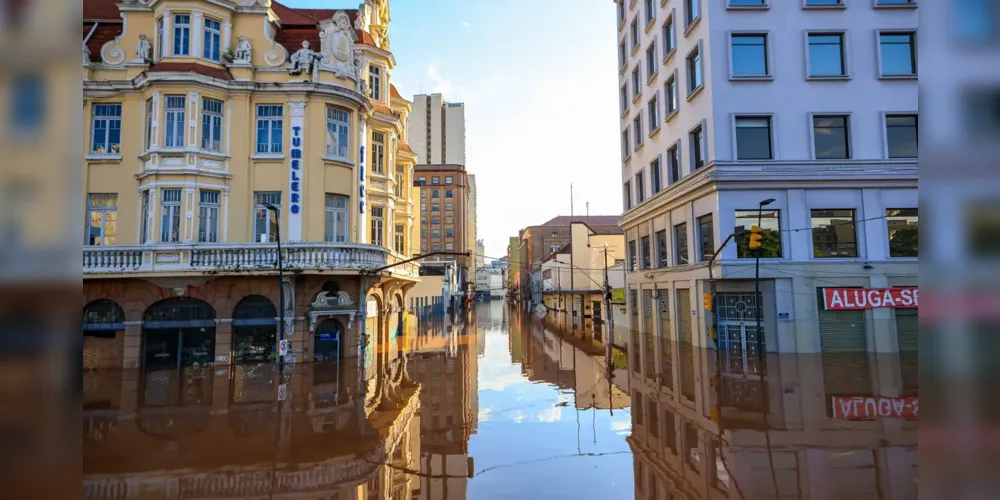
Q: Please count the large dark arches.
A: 3